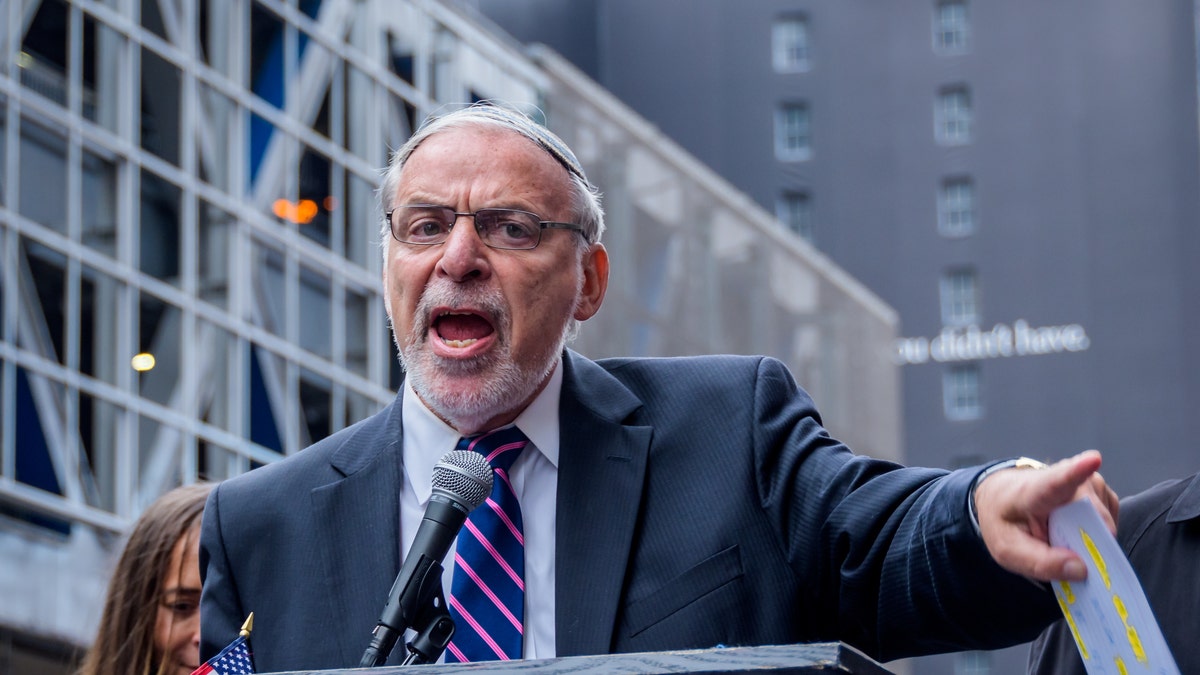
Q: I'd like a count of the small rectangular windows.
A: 8